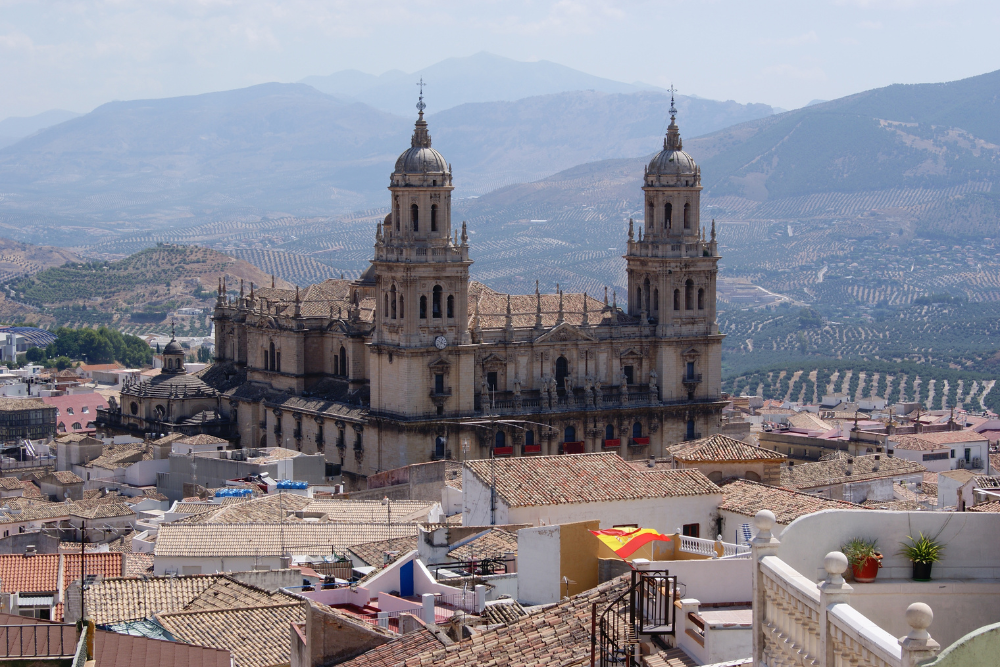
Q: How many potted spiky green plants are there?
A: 2